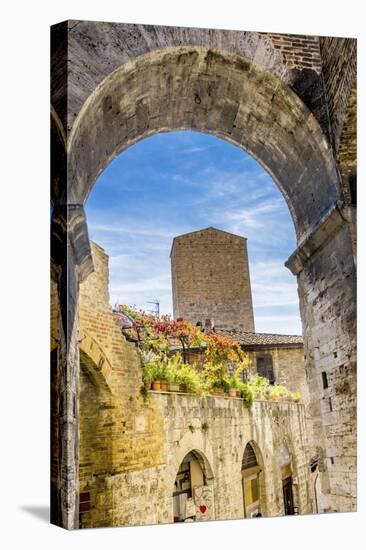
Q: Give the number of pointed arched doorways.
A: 3